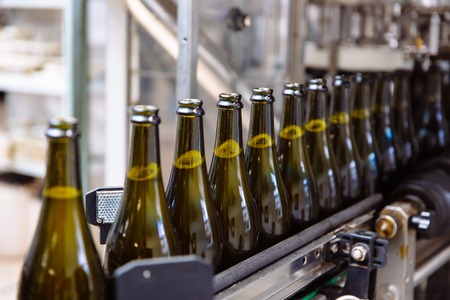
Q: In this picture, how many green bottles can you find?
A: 12